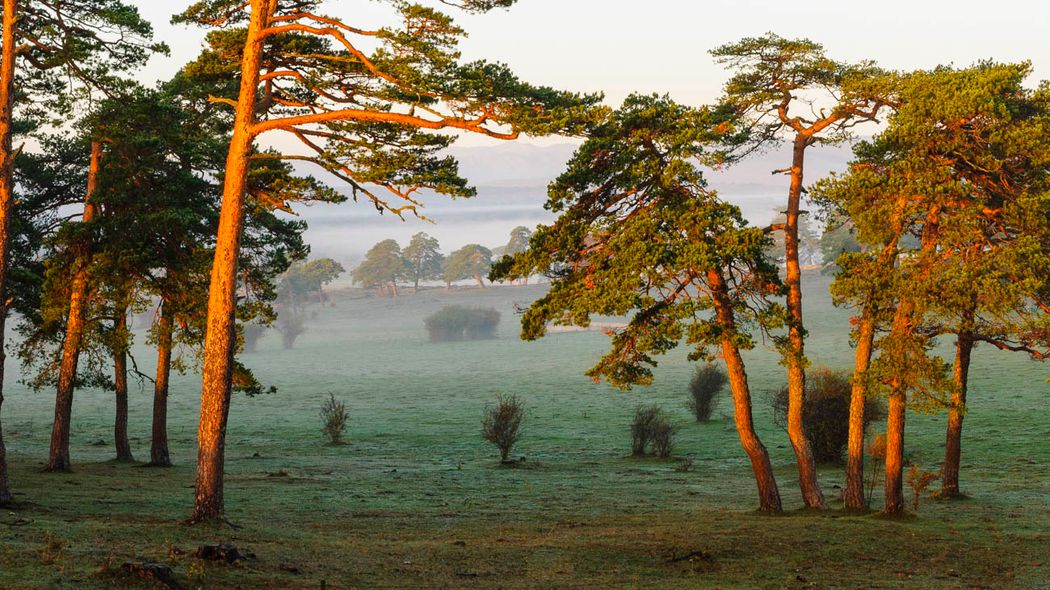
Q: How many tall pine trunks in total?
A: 10